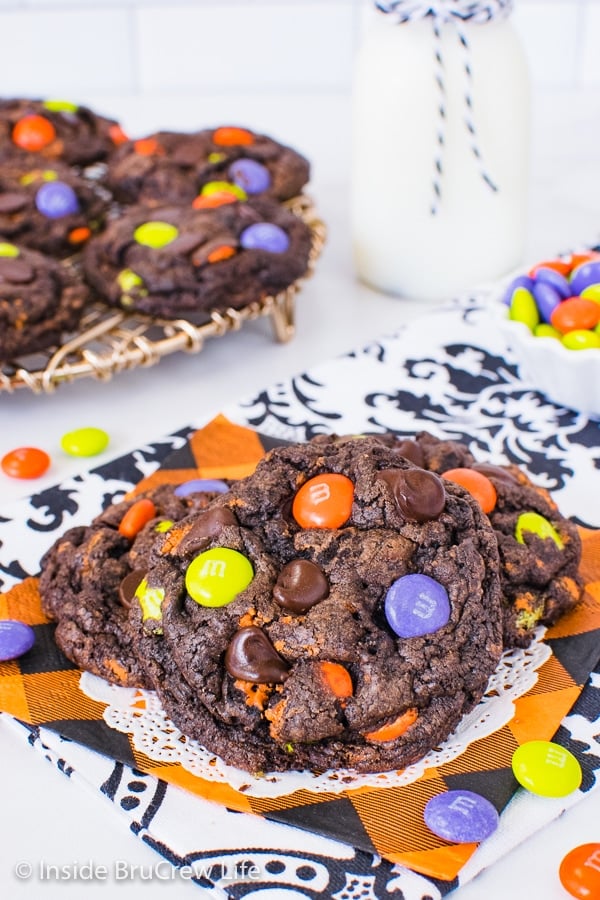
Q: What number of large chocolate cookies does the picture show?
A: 8